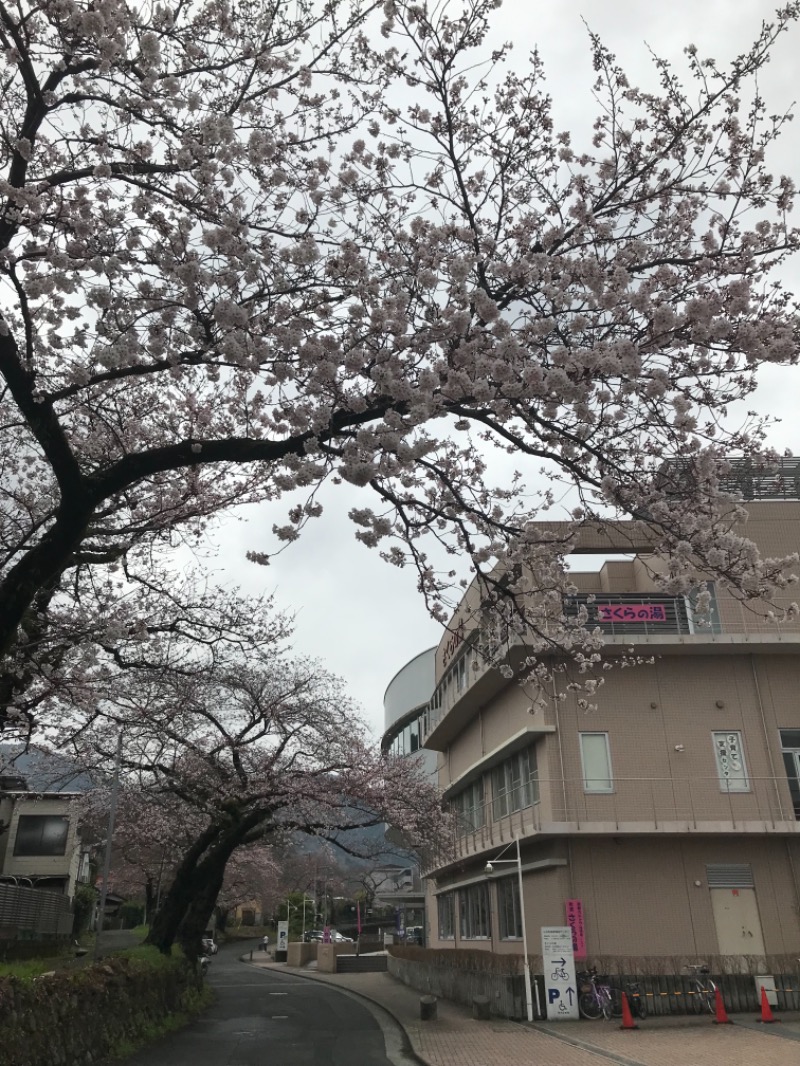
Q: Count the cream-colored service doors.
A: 1